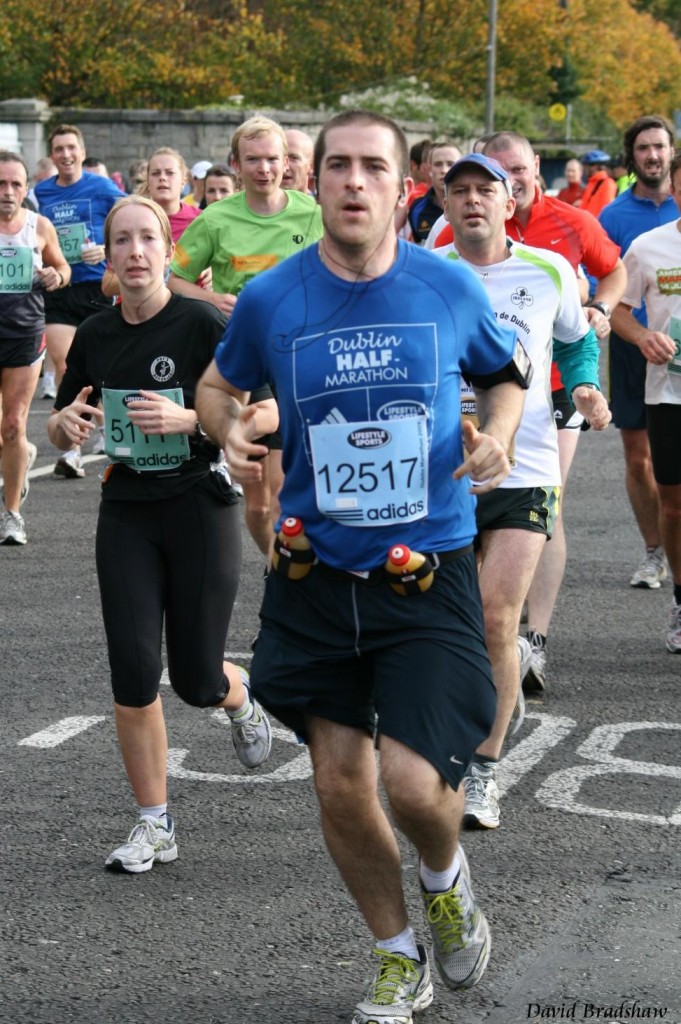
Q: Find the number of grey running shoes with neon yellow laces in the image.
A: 2